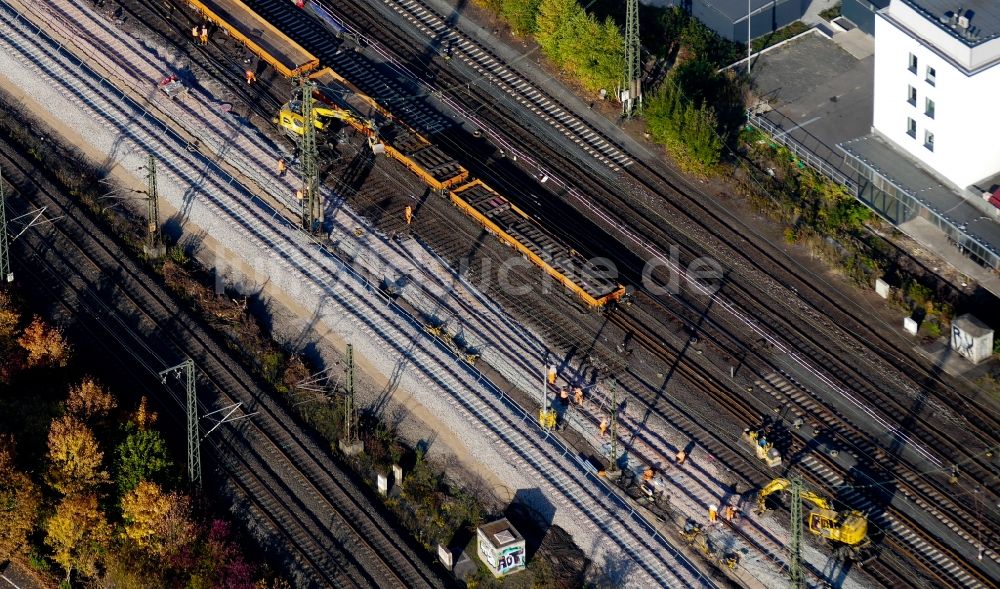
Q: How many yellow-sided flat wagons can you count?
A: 3